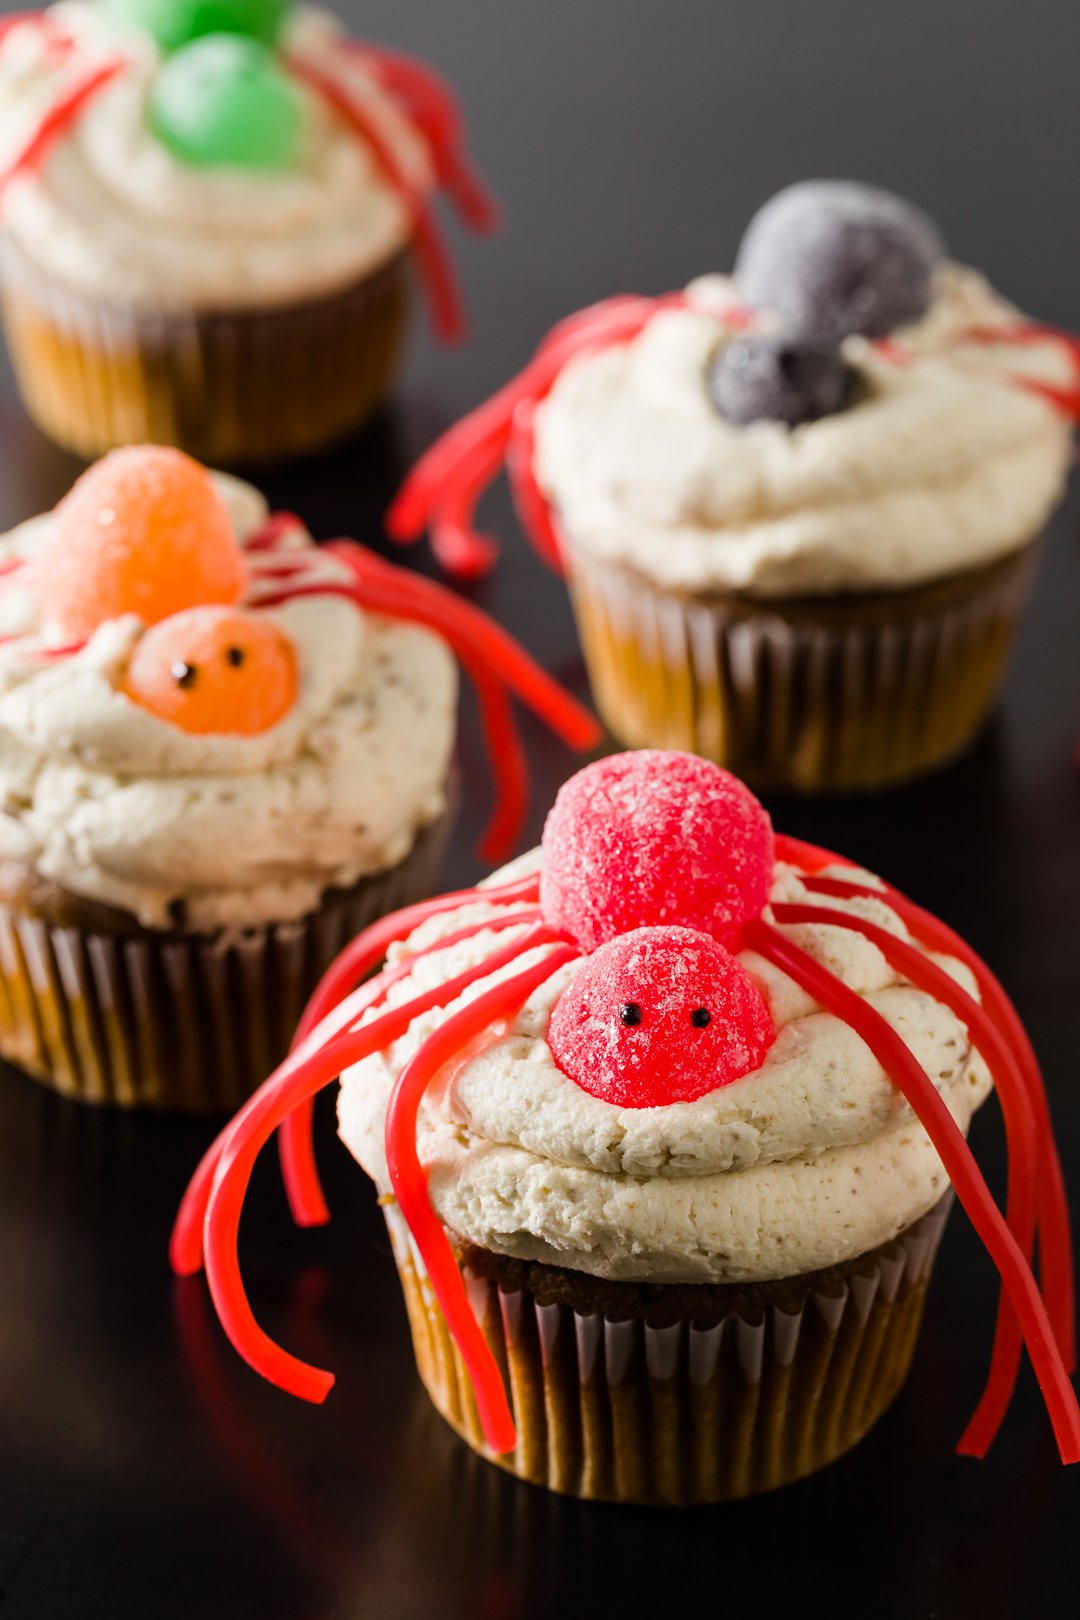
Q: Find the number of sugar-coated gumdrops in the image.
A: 8